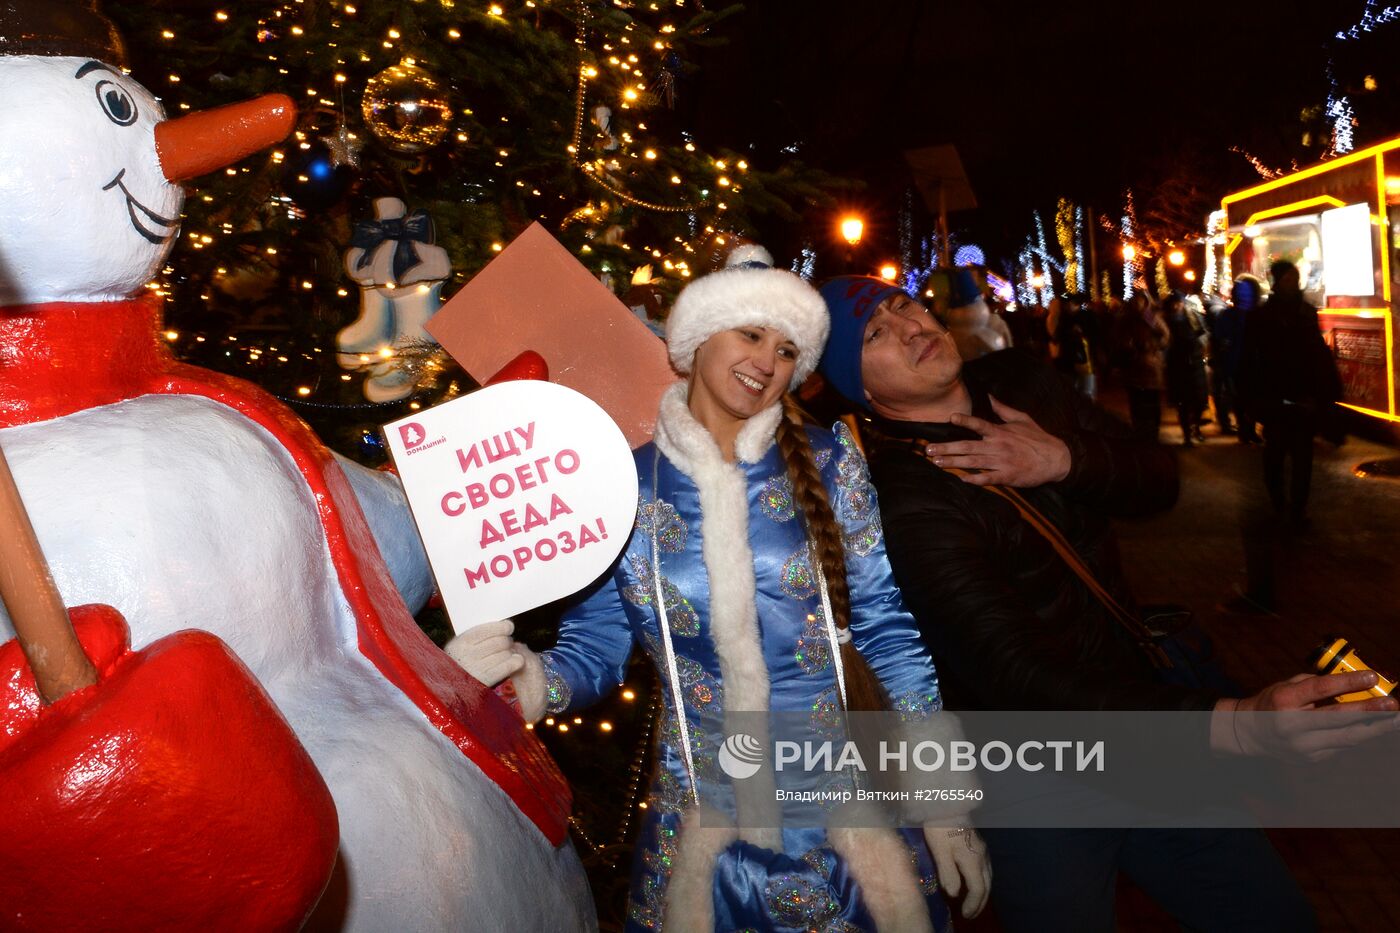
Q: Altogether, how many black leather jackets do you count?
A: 1